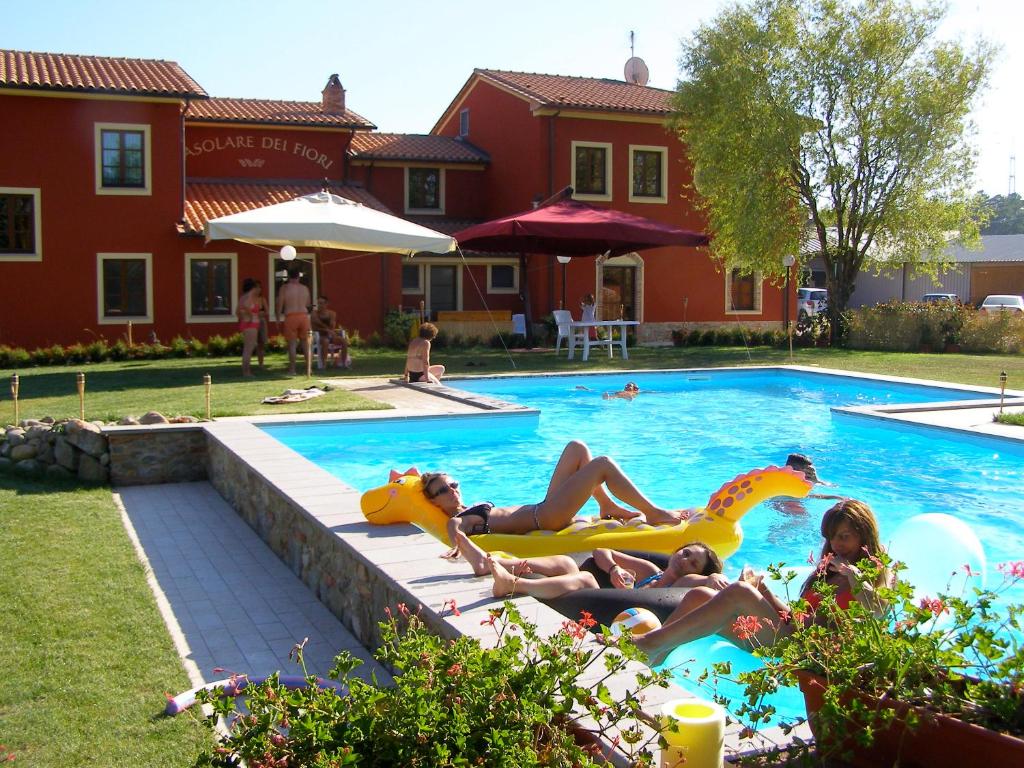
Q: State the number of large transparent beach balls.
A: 1